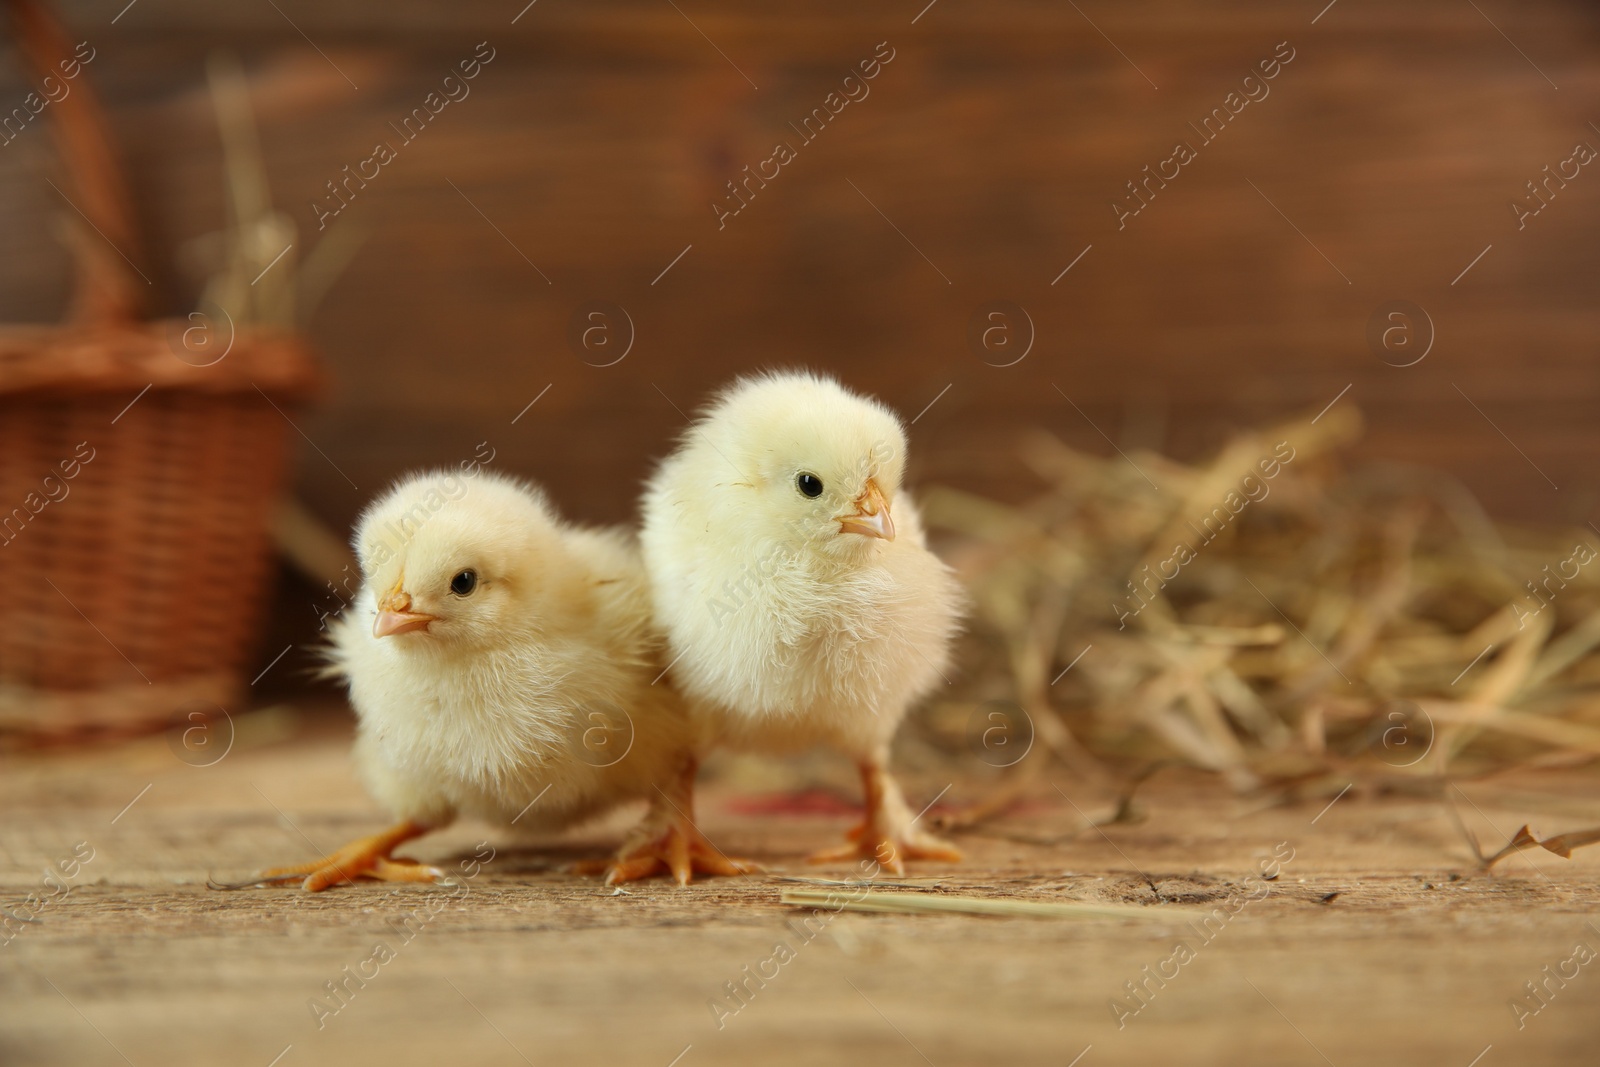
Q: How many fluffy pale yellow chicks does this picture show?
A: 2